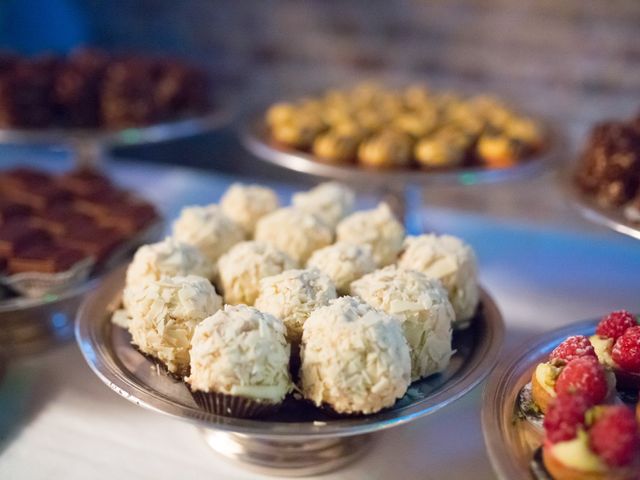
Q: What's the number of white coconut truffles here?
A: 14